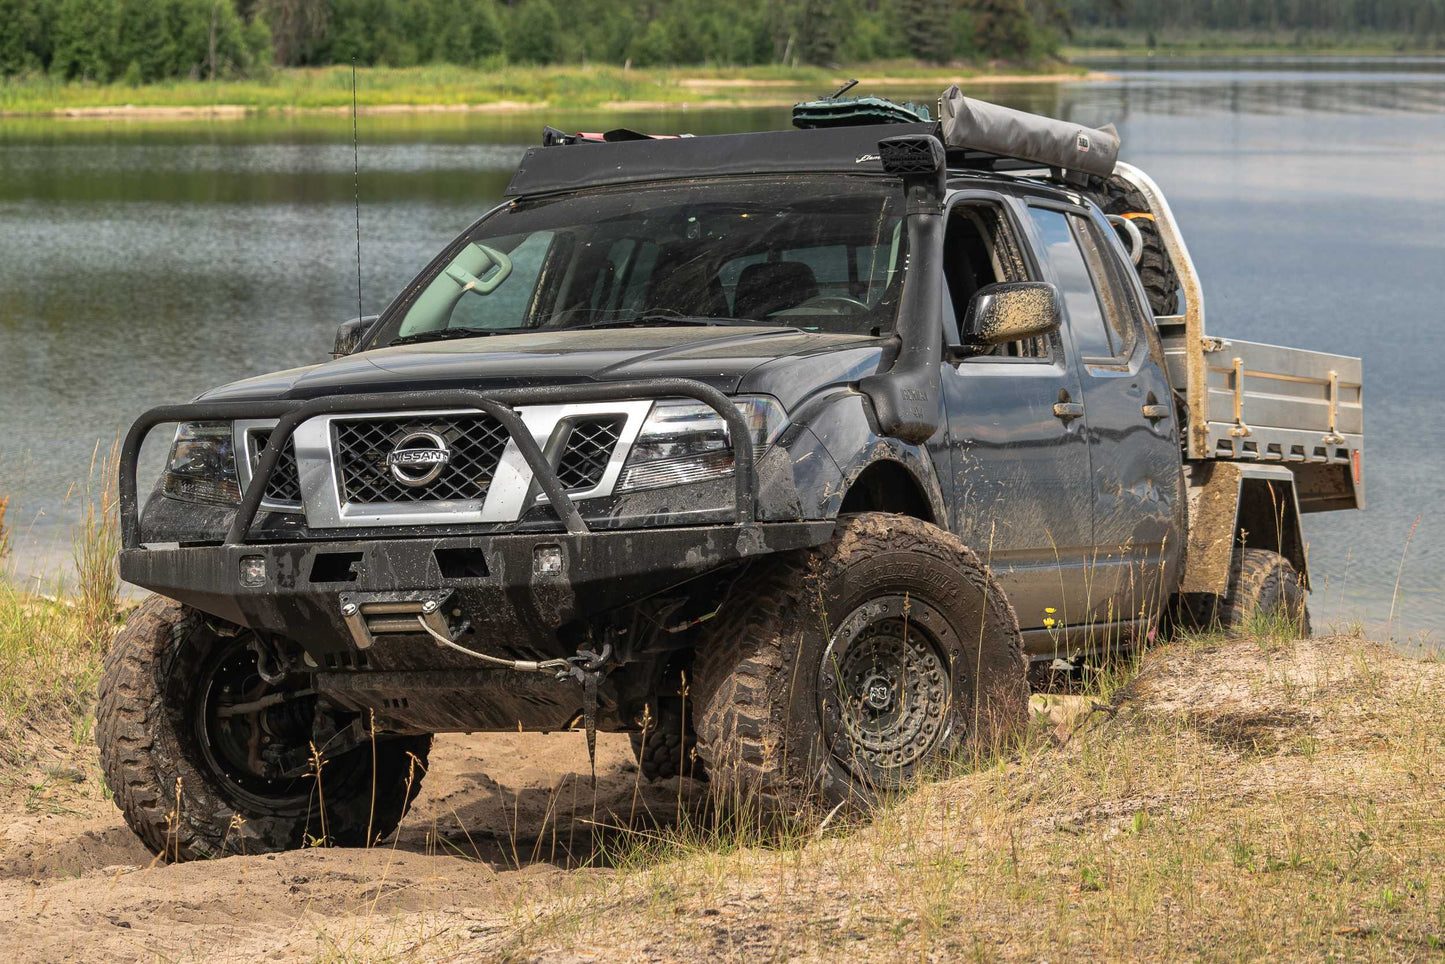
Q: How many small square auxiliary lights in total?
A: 2